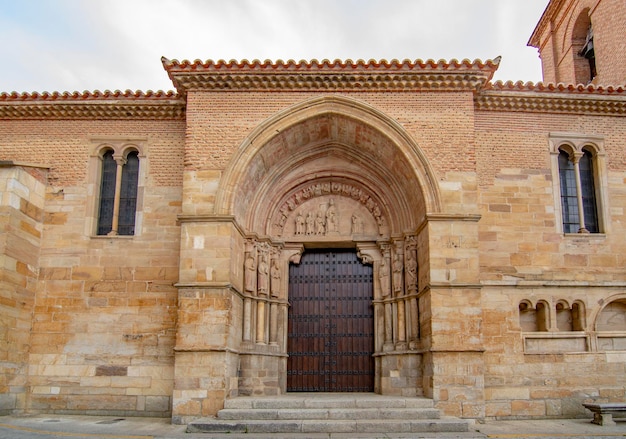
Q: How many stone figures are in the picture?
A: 11